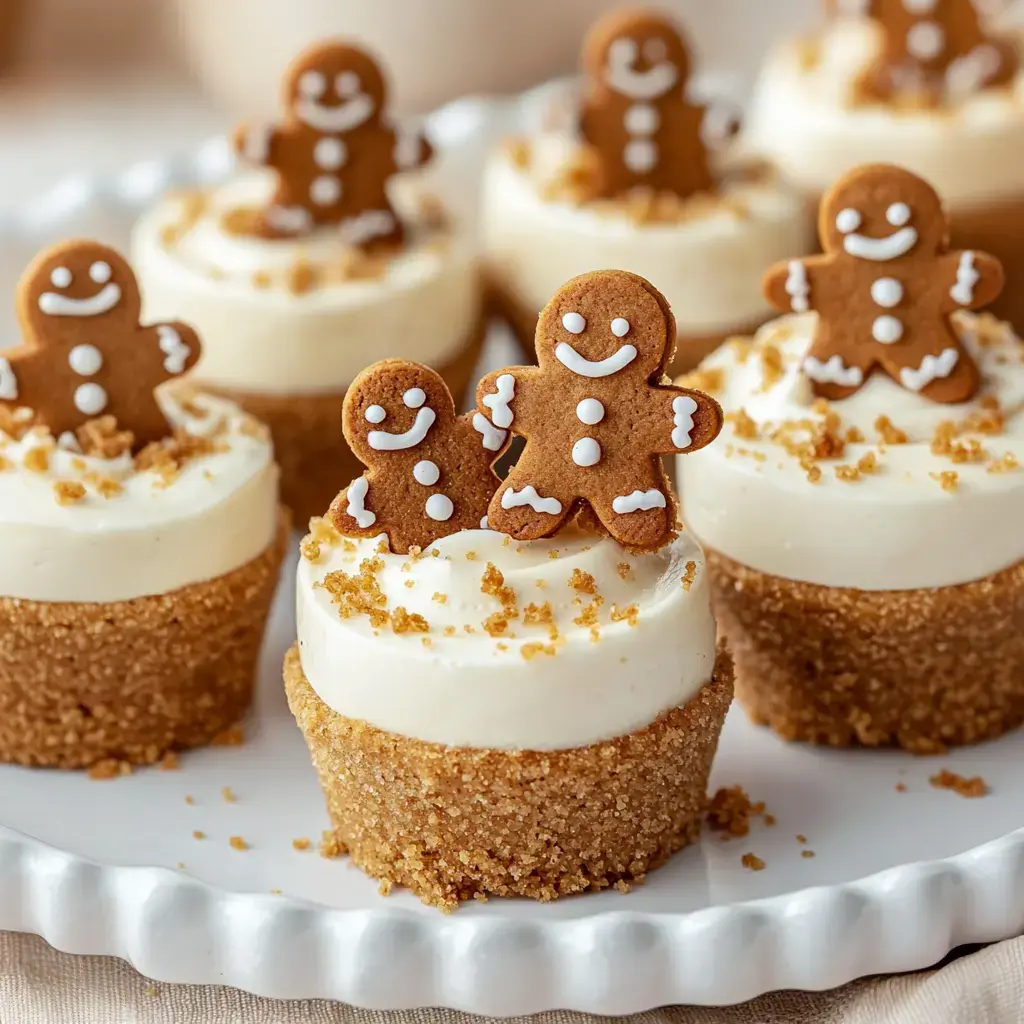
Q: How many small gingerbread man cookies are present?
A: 7